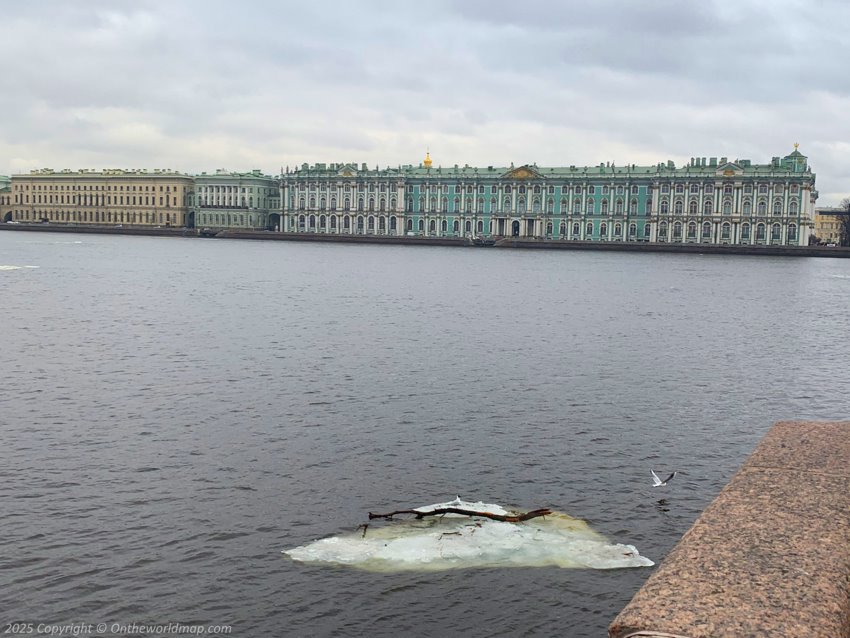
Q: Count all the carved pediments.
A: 3